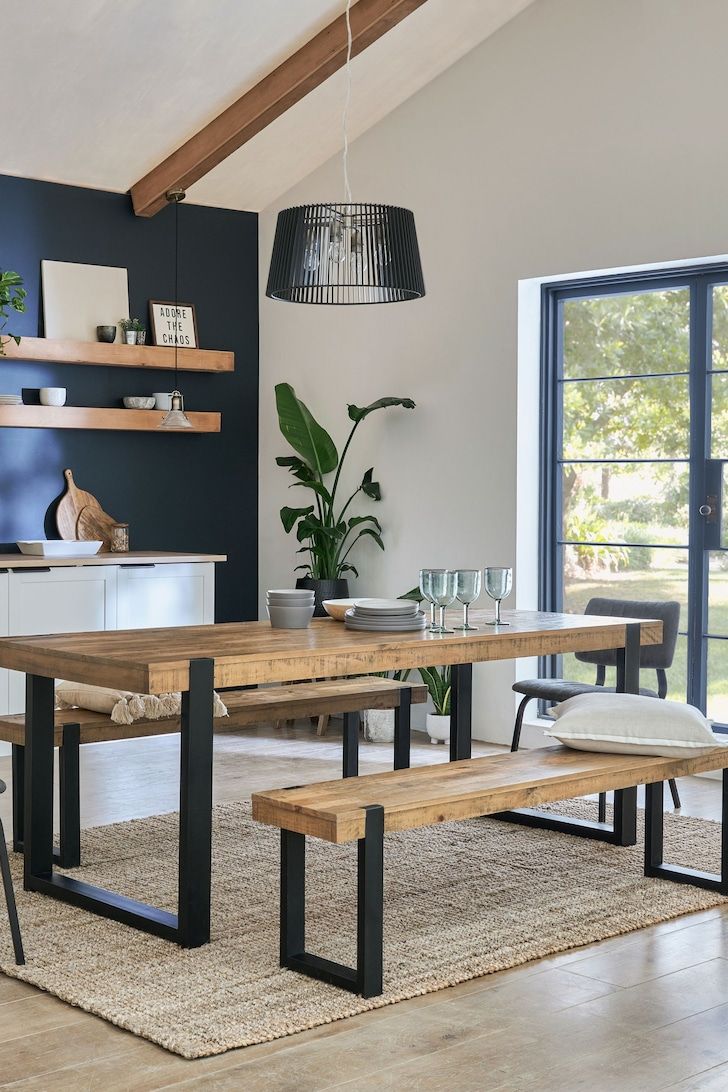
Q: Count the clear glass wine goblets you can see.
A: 4